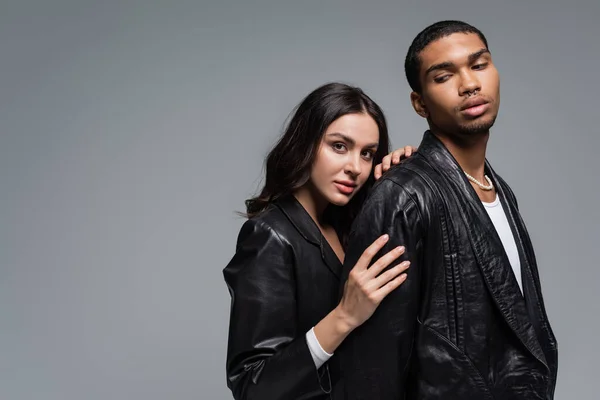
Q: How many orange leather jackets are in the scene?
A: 0